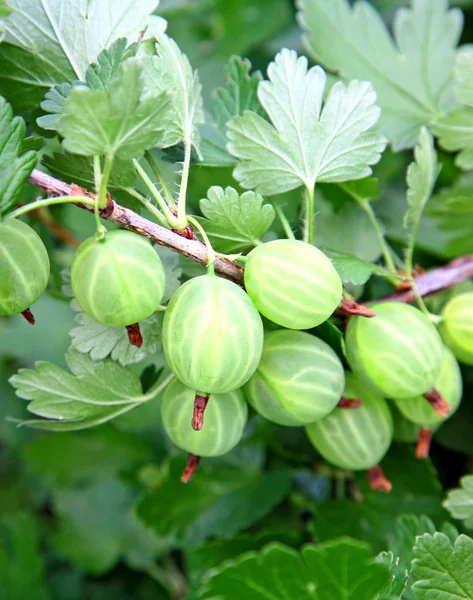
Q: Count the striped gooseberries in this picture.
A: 10